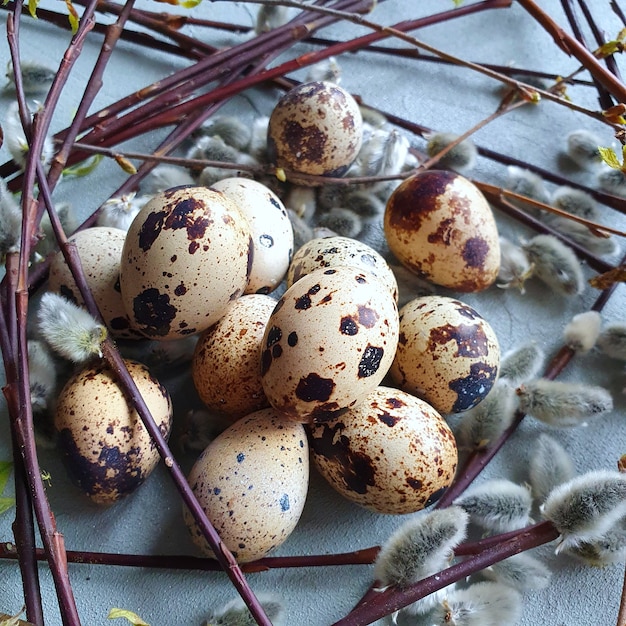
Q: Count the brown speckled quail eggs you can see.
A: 12